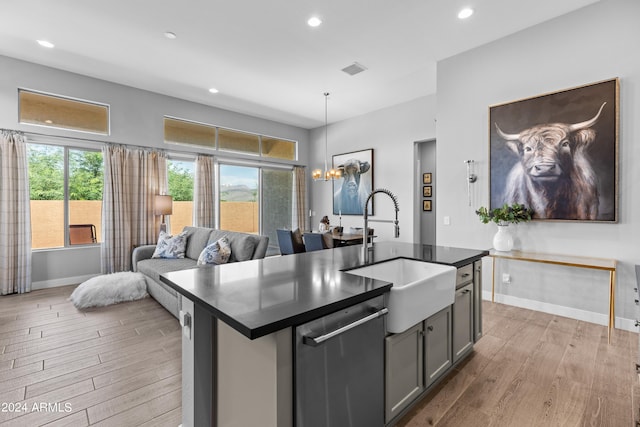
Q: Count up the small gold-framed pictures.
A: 3